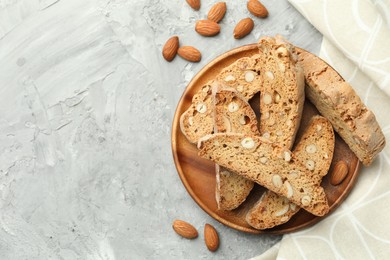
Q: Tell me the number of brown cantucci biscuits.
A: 6